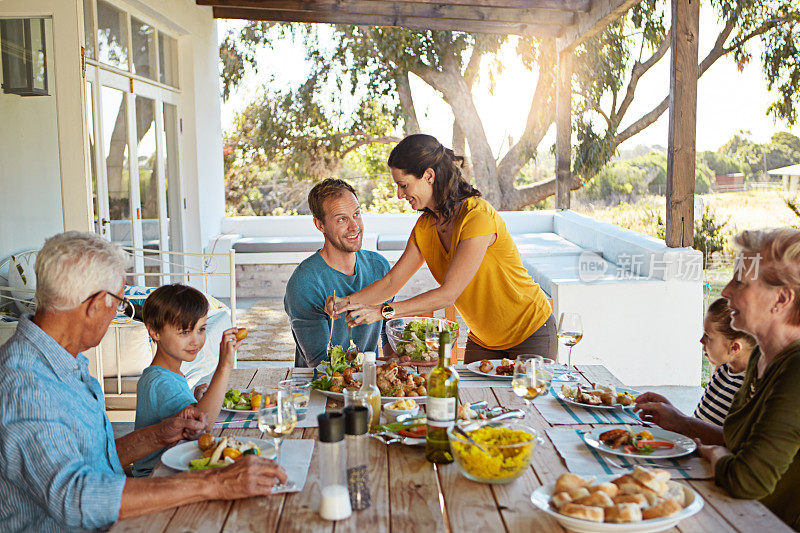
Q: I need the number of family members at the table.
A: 6